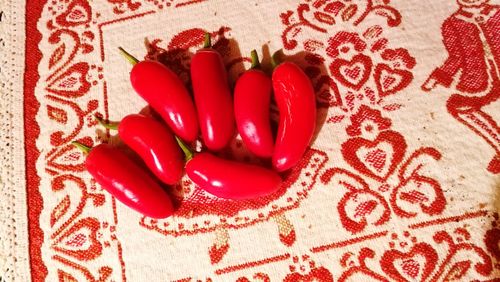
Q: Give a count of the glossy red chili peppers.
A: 7